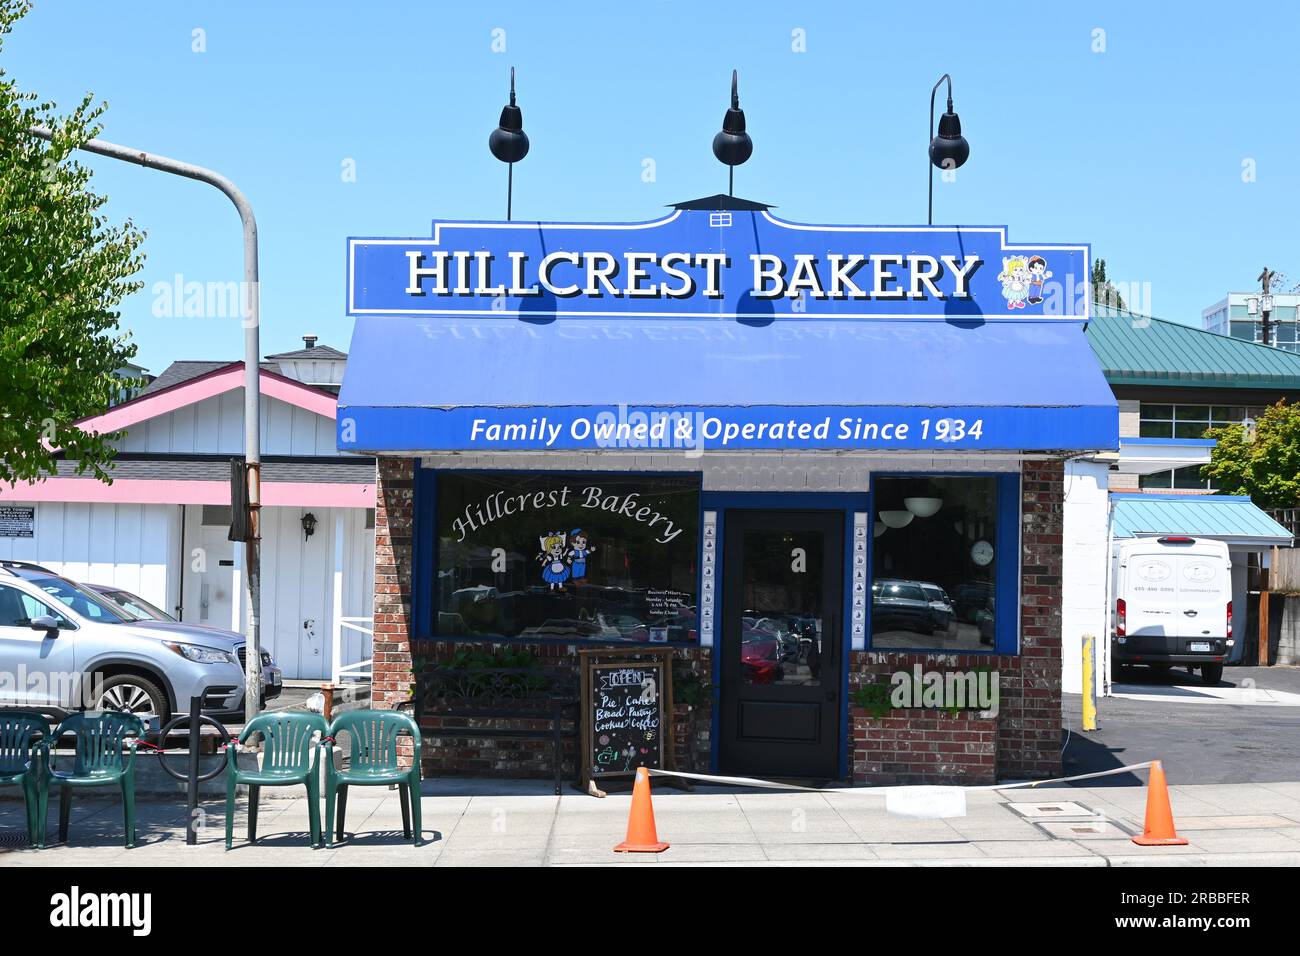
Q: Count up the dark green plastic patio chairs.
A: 4